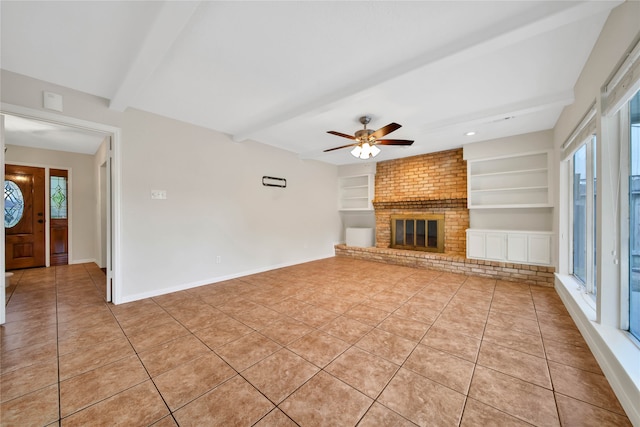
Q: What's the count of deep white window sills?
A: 2